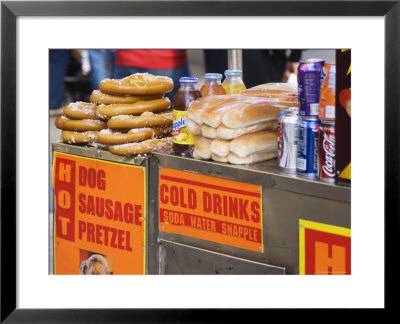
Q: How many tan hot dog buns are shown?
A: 12